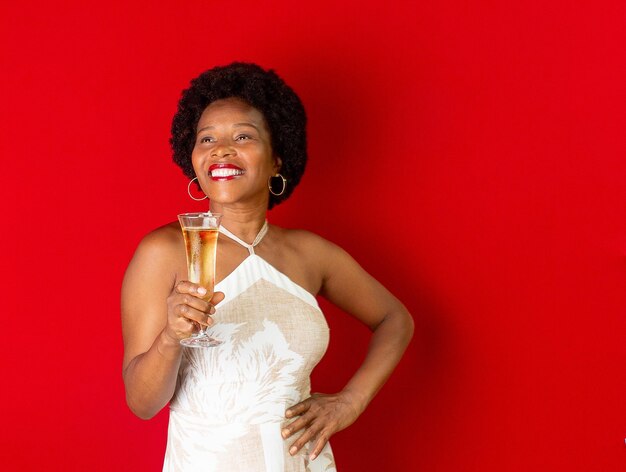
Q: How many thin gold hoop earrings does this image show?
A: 2